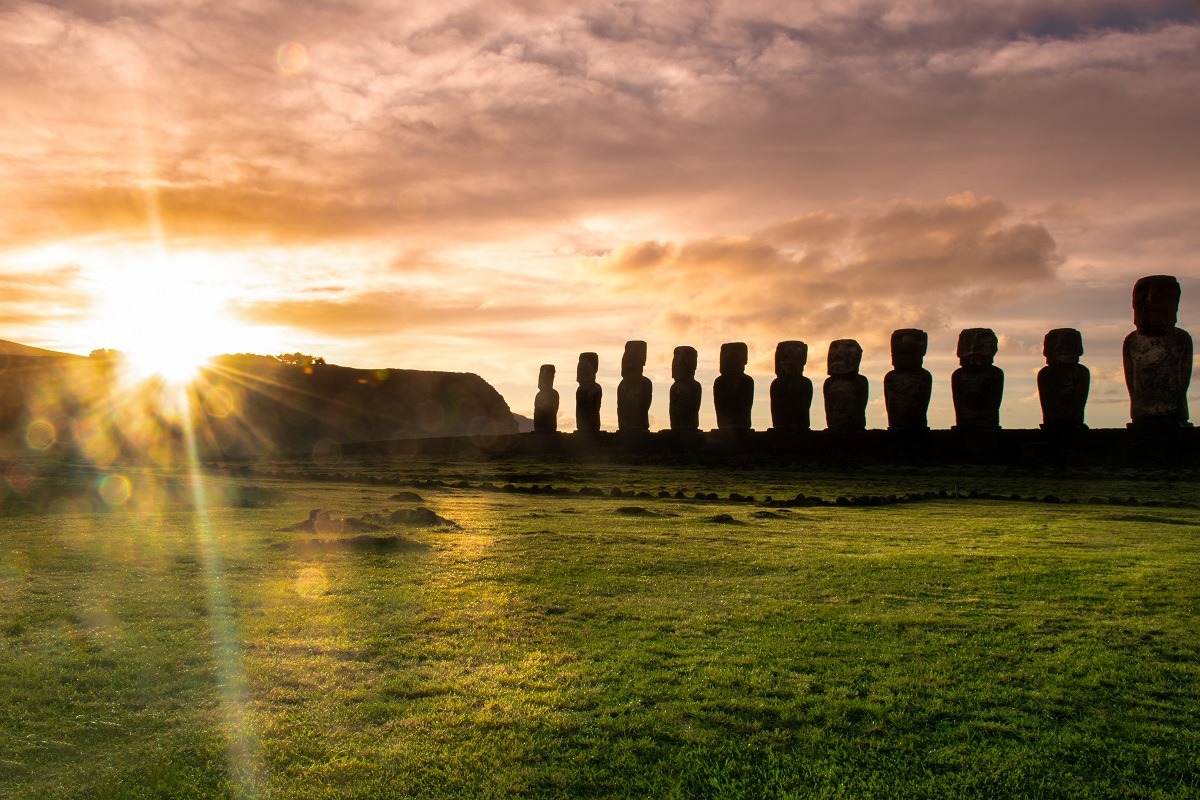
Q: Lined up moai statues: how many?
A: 11